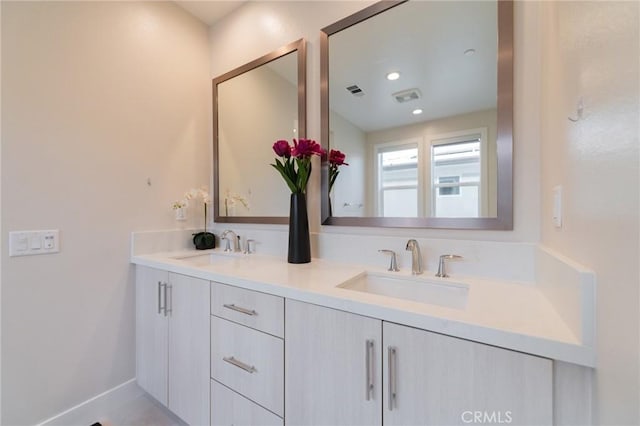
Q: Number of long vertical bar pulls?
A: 4